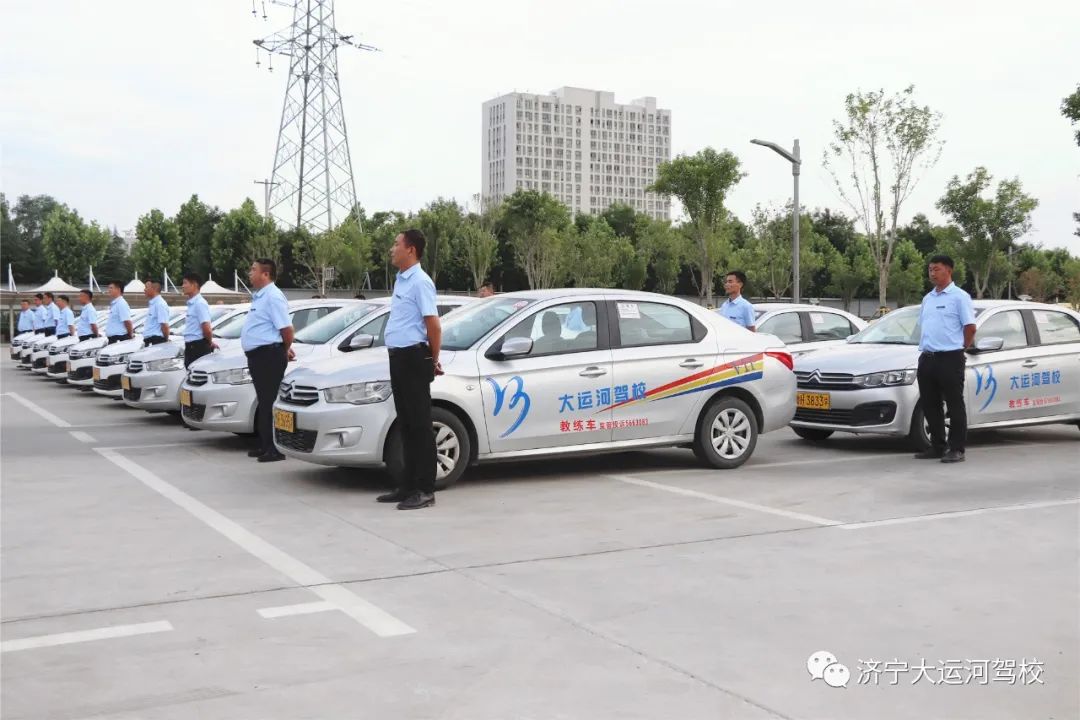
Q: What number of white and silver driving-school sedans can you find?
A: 11